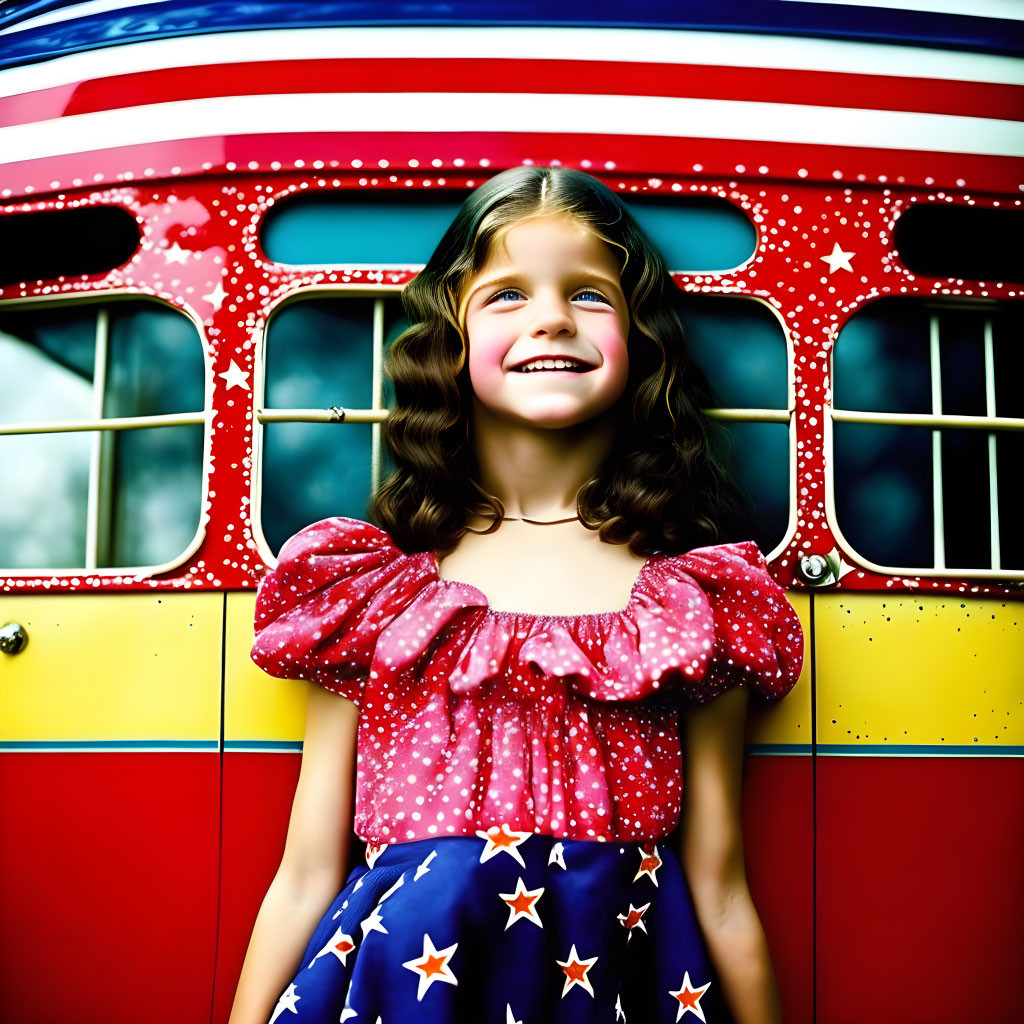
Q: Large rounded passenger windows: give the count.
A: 3